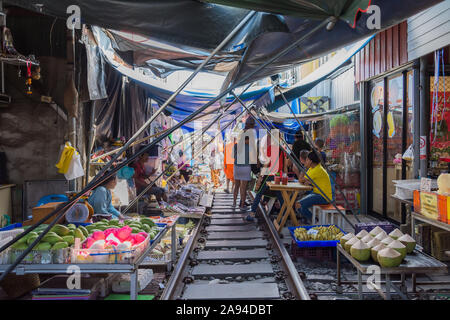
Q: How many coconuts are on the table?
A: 14